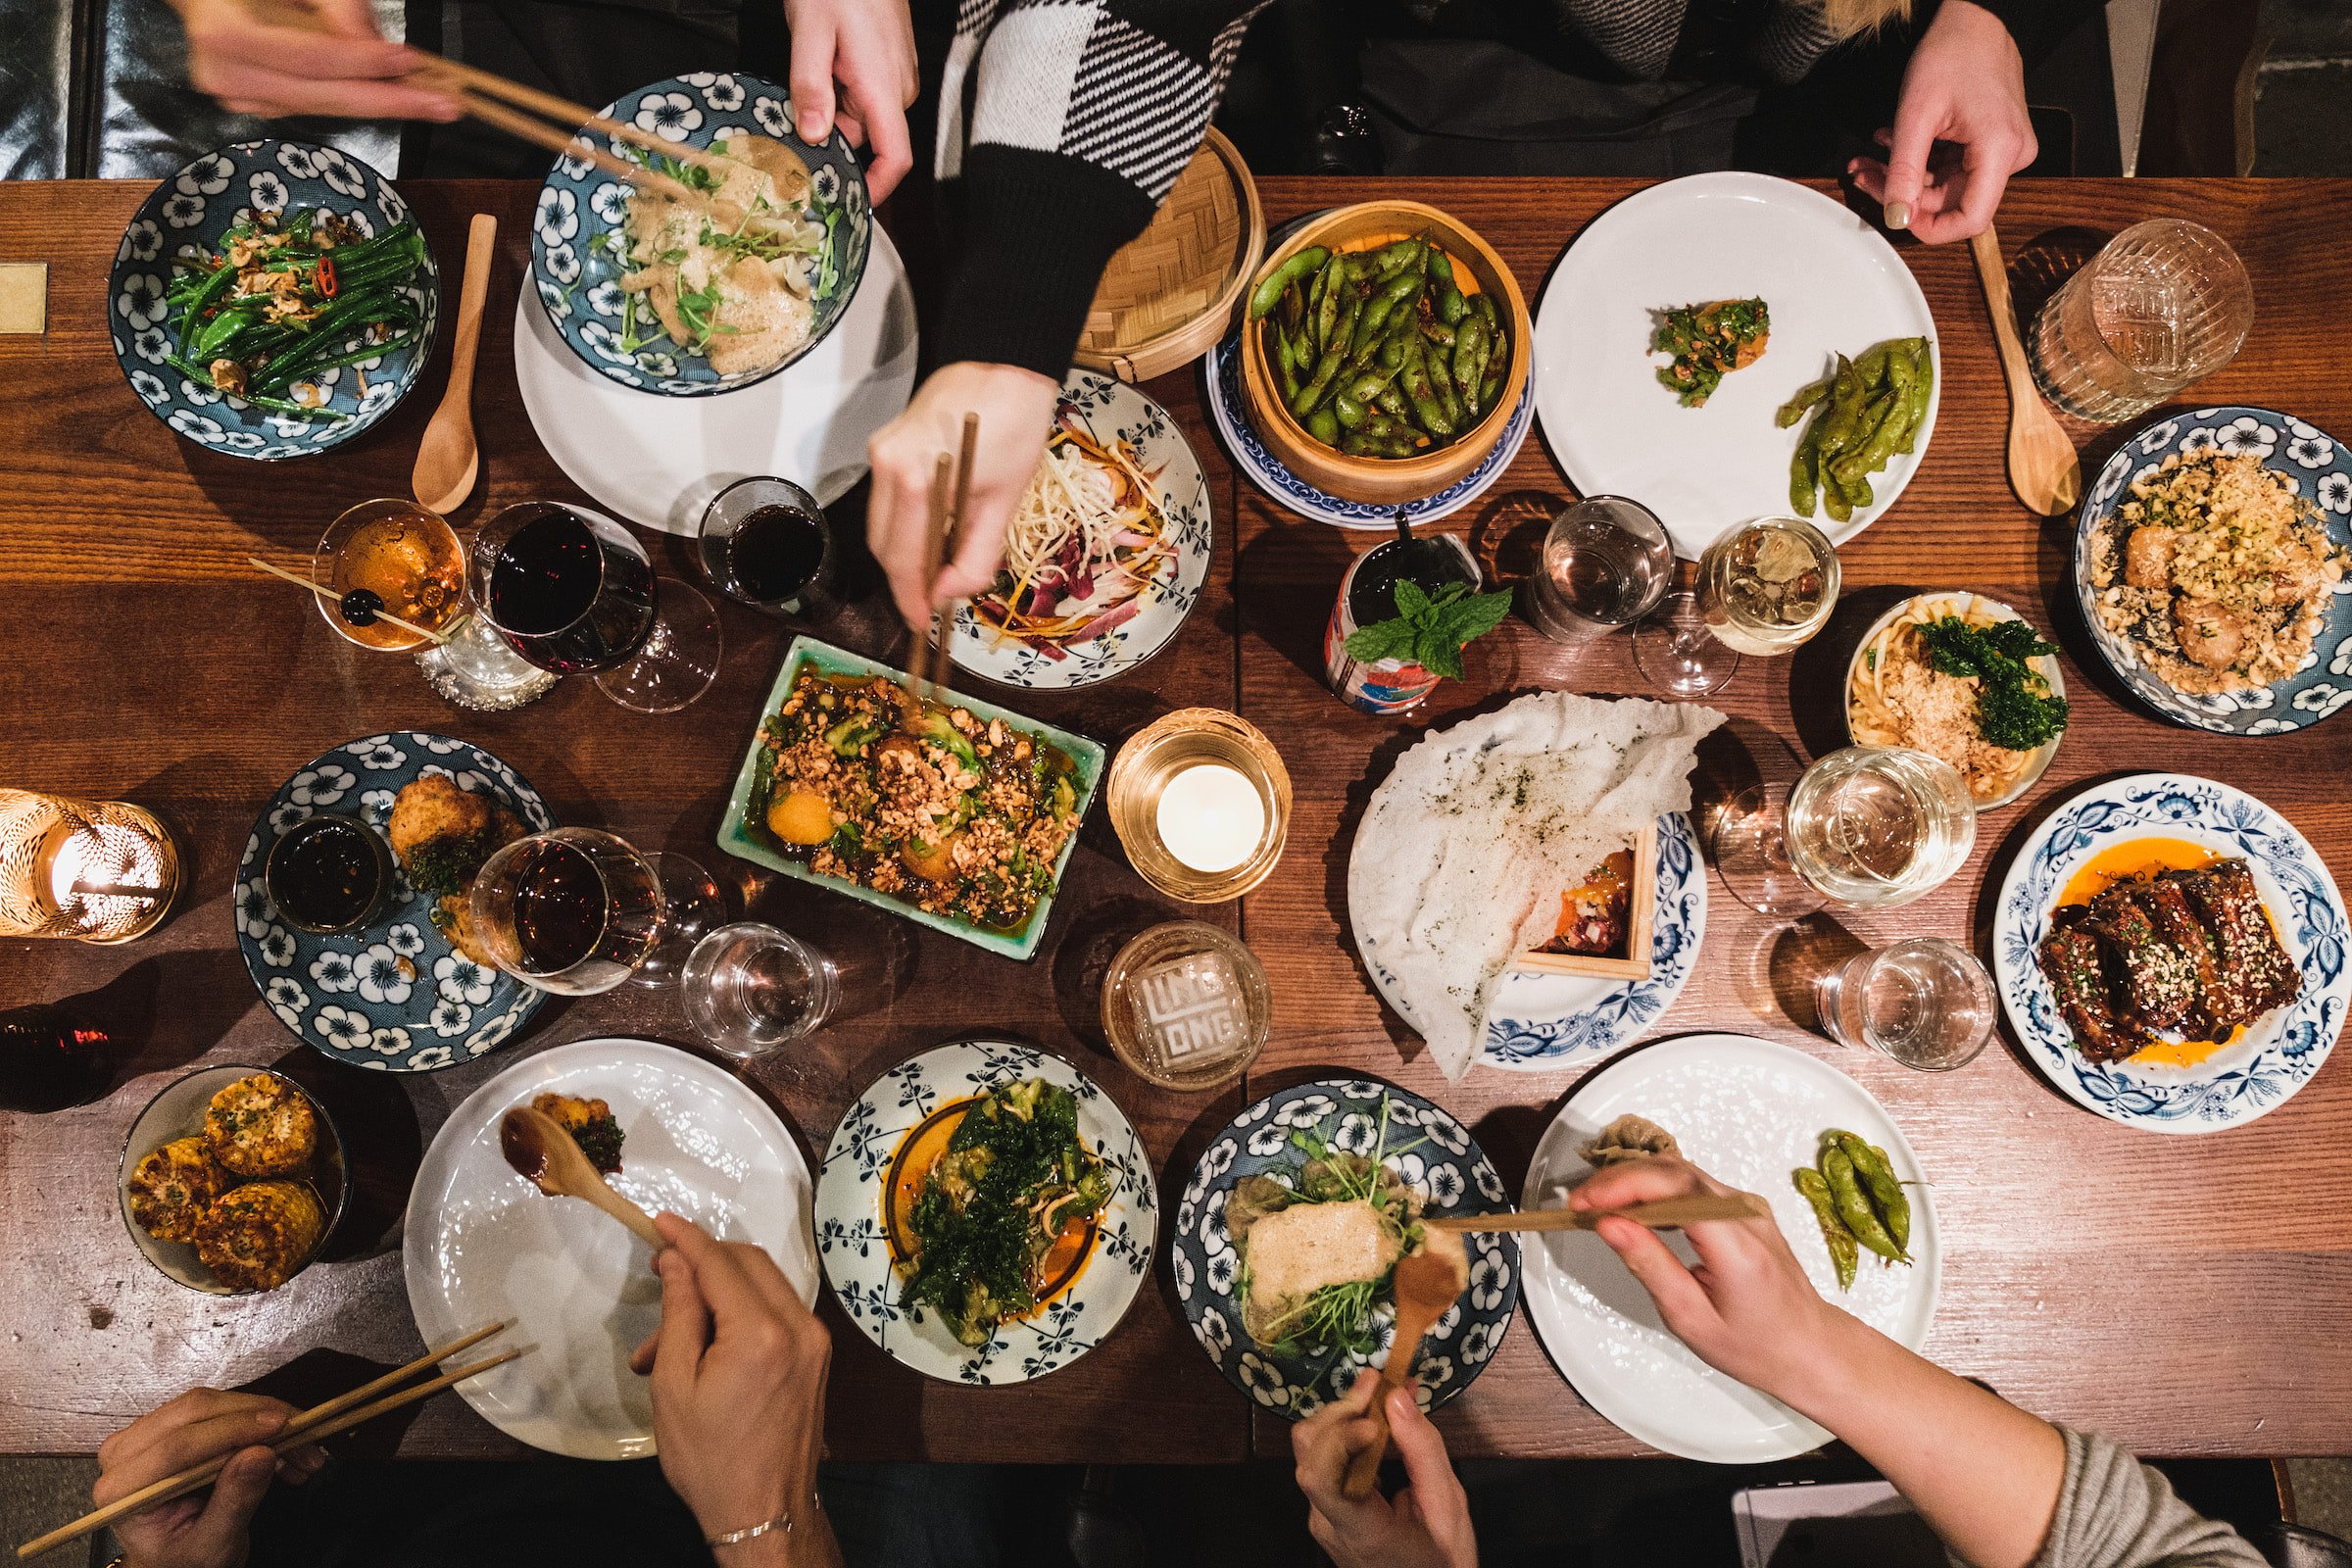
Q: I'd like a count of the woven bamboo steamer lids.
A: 1